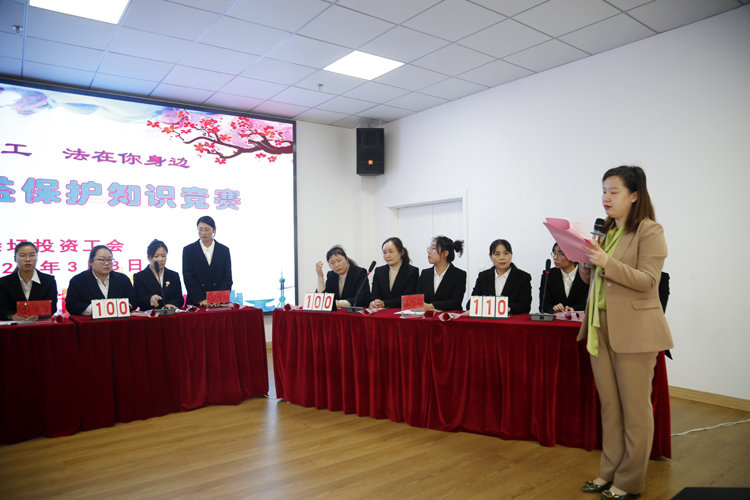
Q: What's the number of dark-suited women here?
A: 9